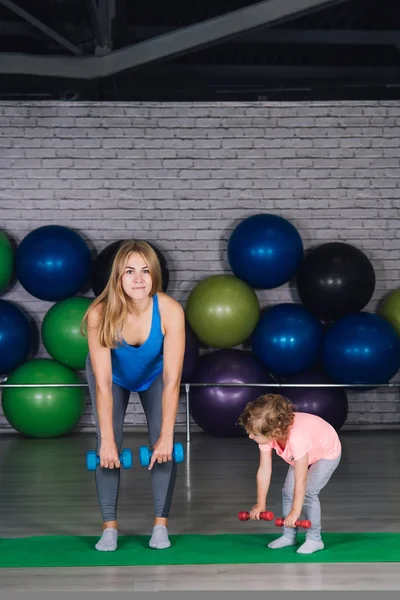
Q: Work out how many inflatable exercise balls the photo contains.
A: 15